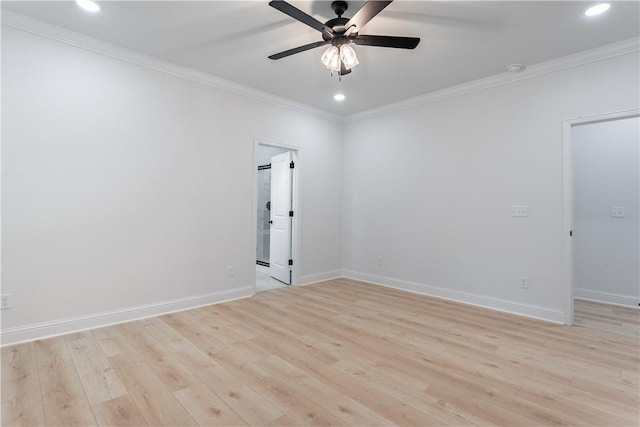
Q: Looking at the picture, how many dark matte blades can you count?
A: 5